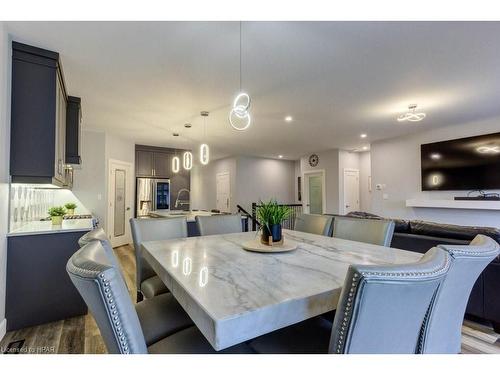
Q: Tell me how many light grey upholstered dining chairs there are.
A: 8